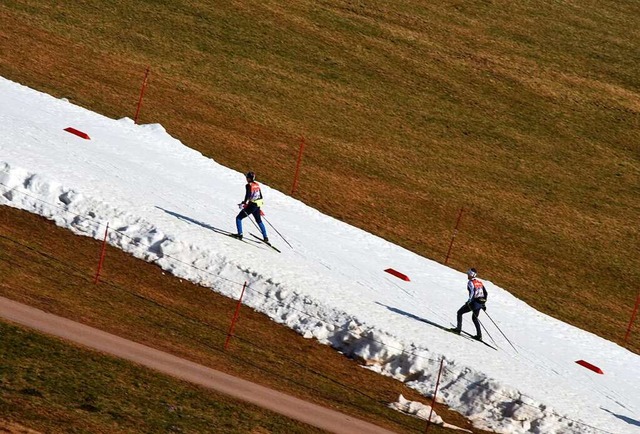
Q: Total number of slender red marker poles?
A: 7